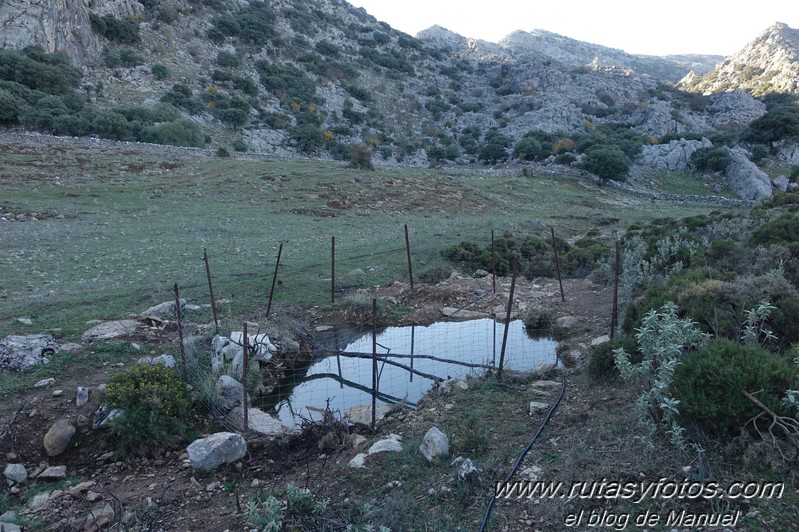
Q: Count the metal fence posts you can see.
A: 11